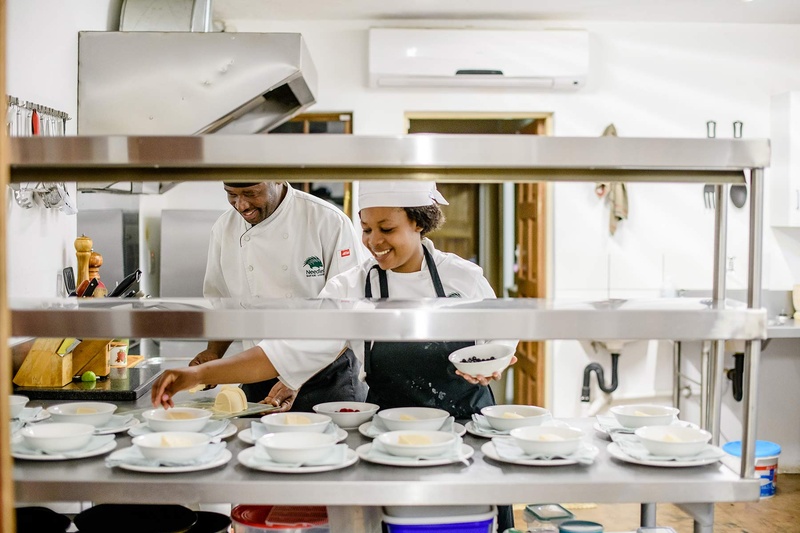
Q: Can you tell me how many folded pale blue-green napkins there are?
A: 13